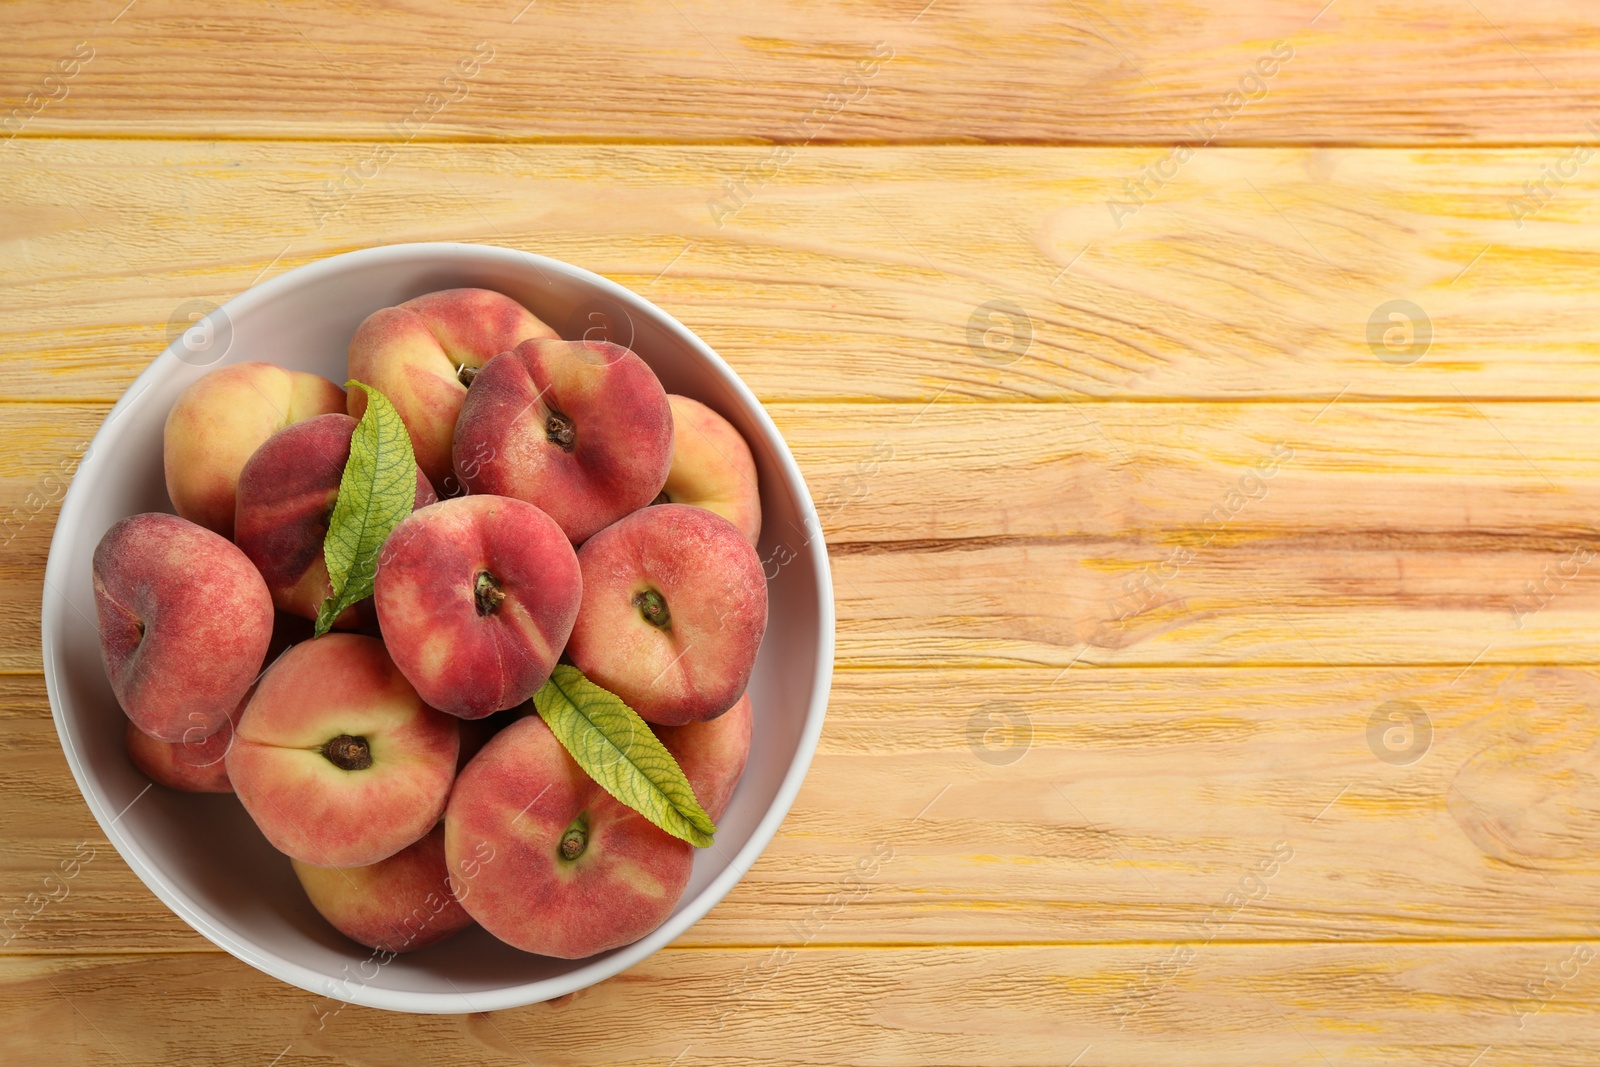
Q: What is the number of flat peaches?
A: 13